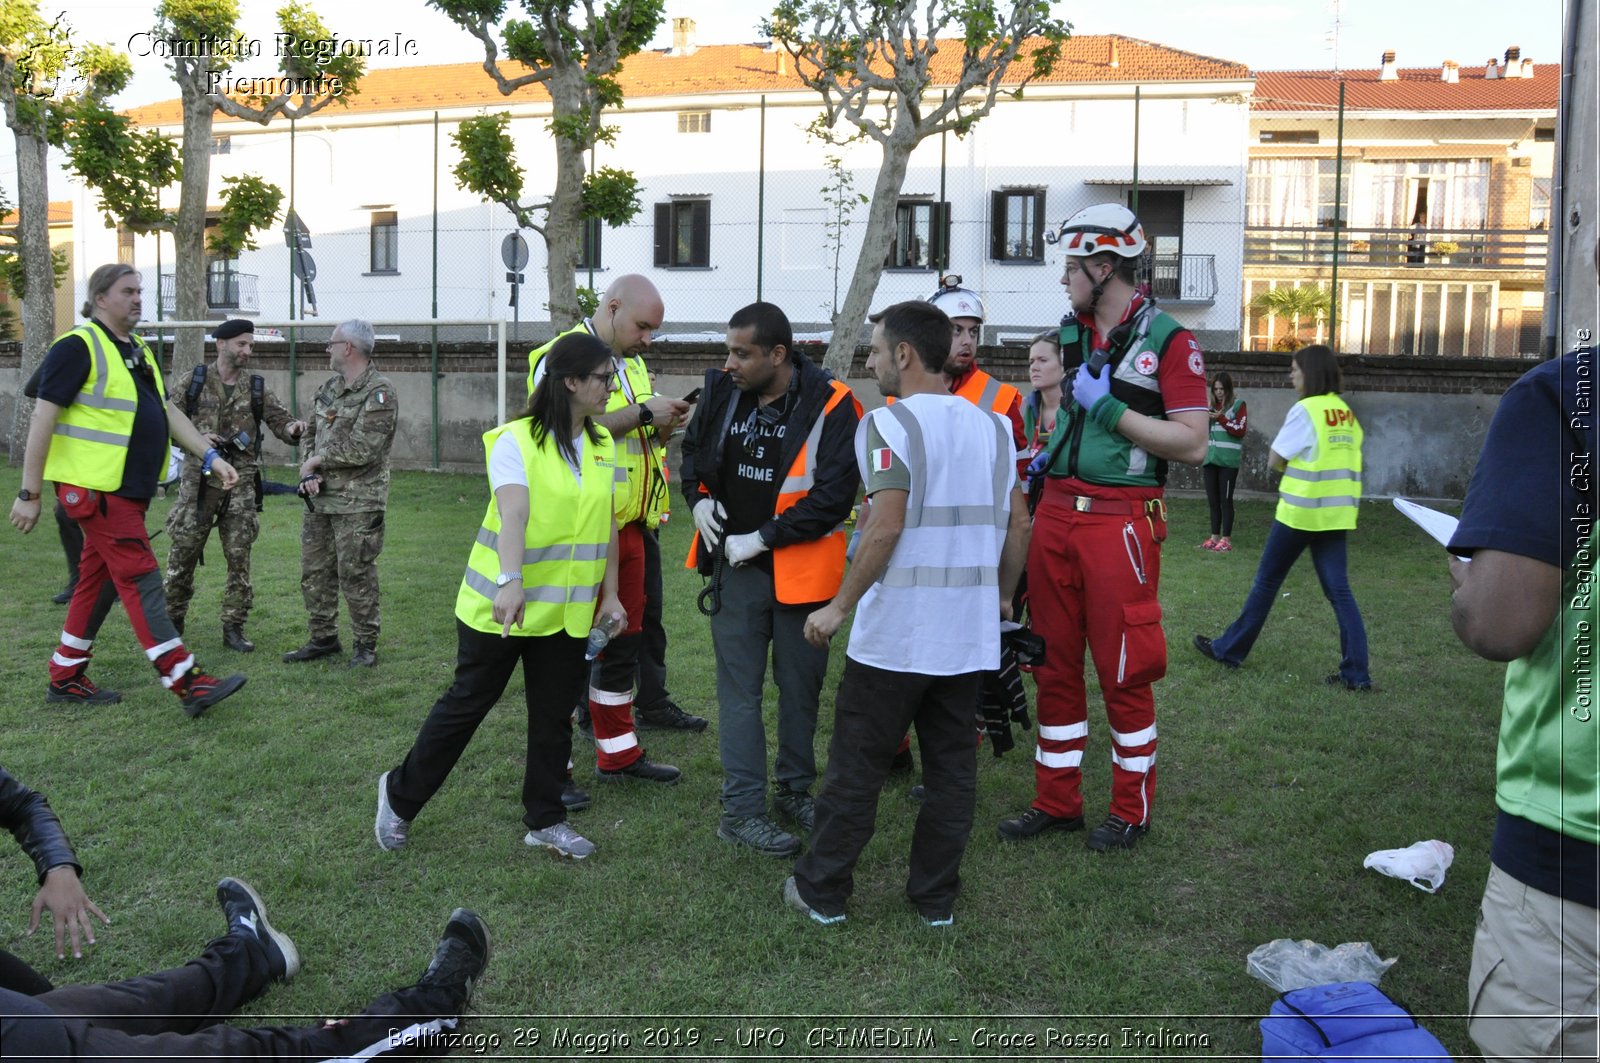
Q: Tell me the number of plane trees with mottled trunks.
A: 4